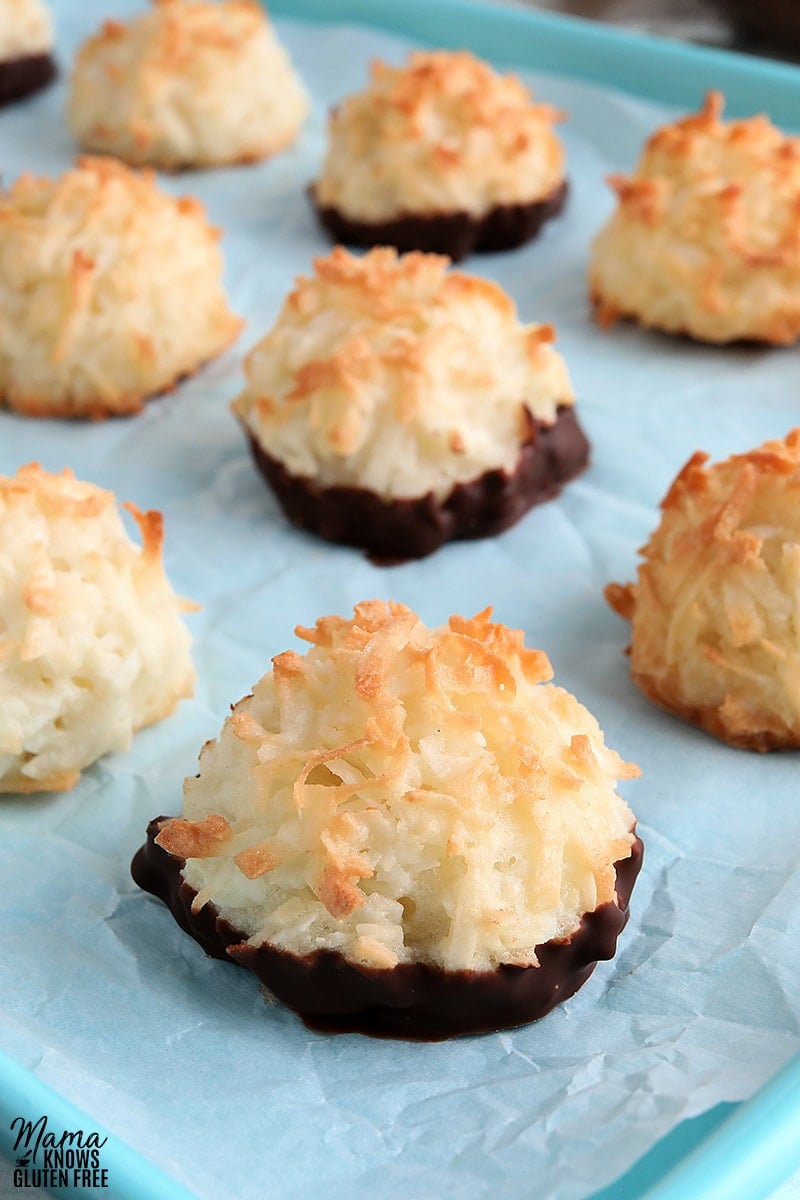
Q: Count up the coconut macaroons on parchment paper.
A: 9